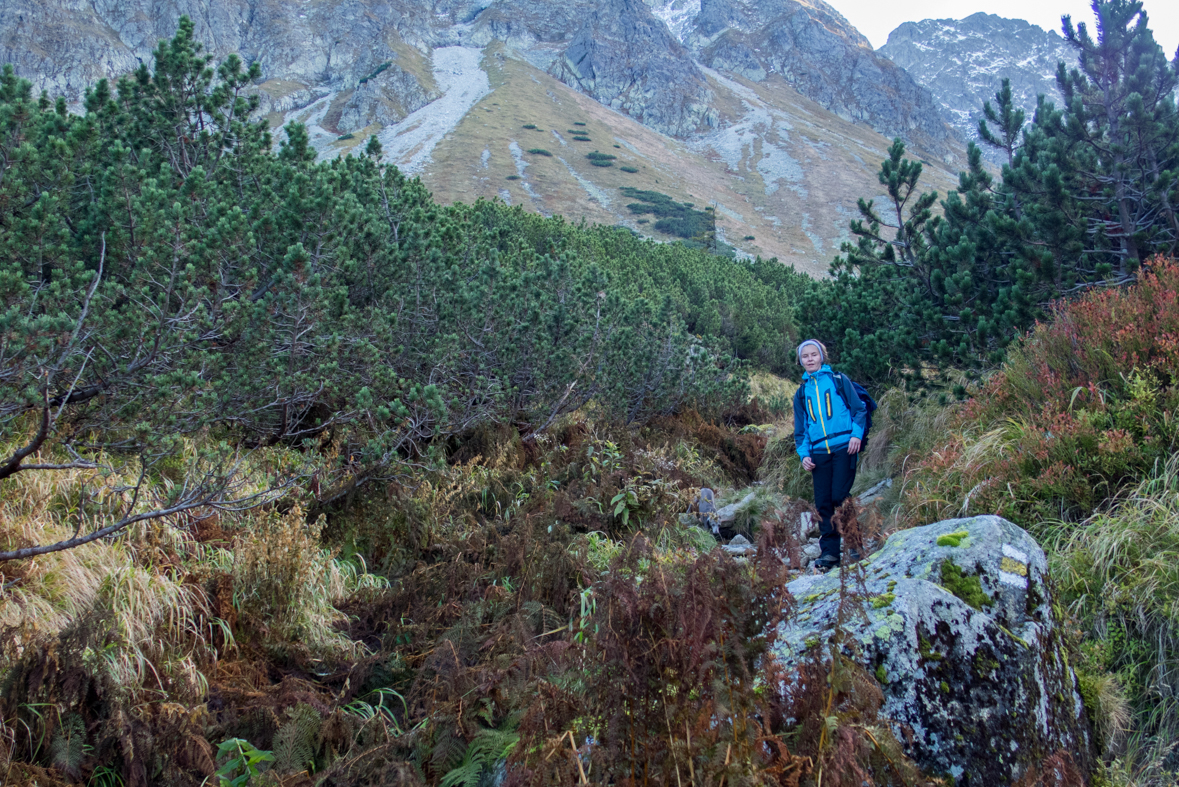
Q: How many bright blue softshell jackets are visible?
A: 1